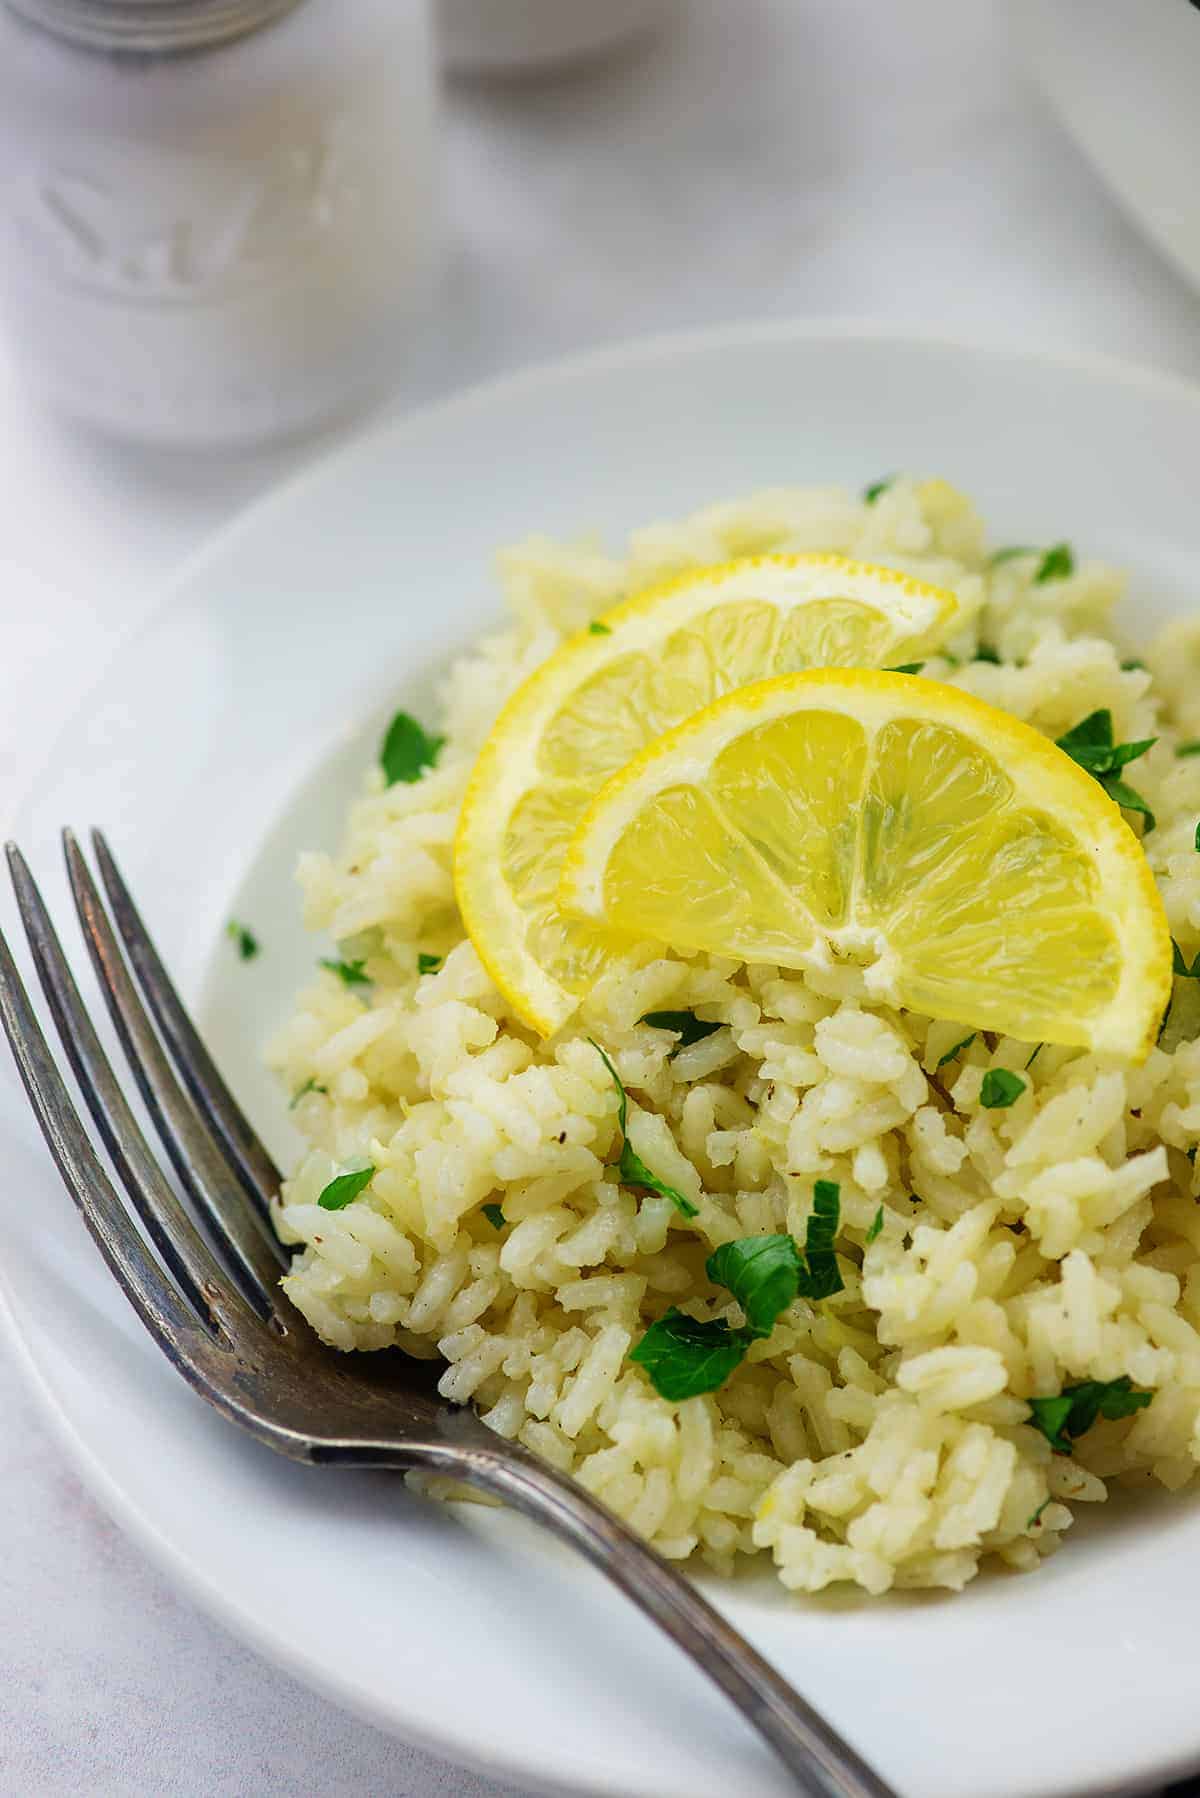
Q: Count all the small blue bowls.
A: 0